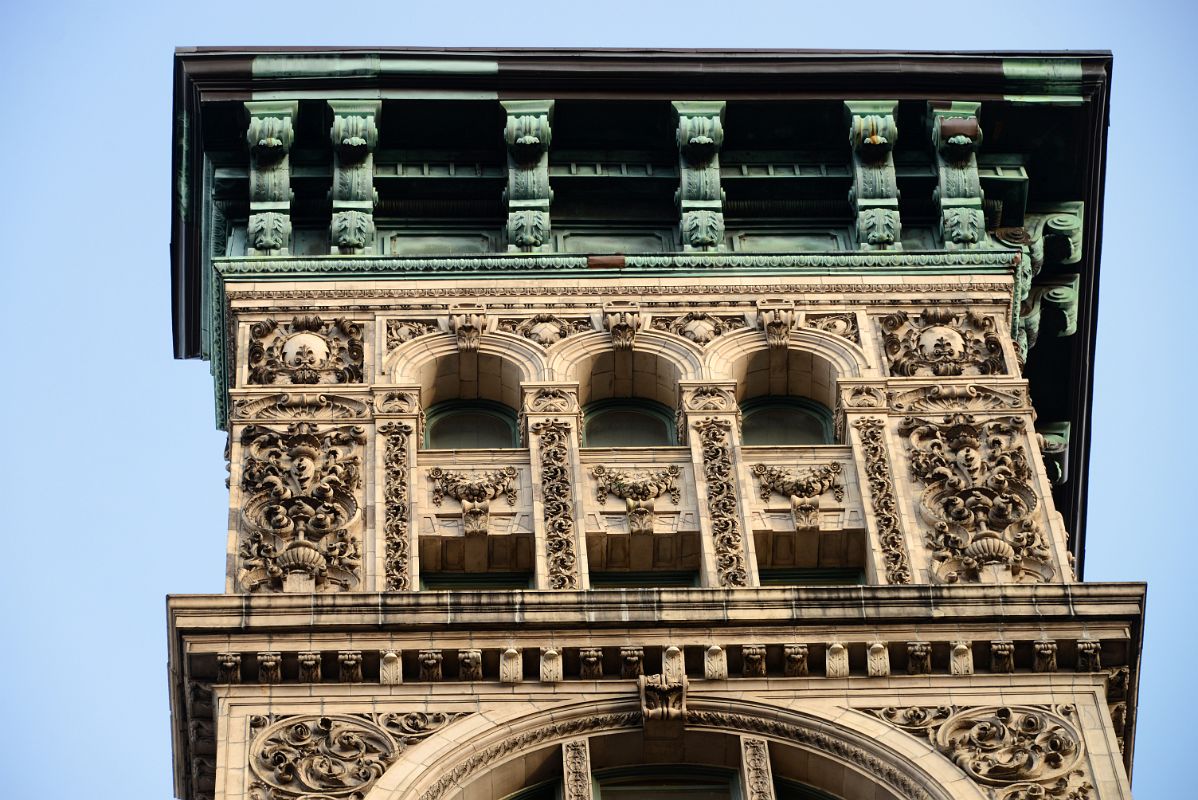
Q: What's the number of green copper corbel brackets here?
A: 9